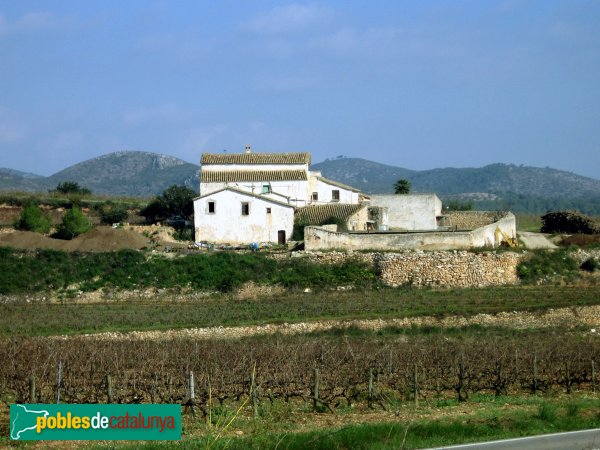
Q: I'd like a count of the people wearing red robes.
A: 0